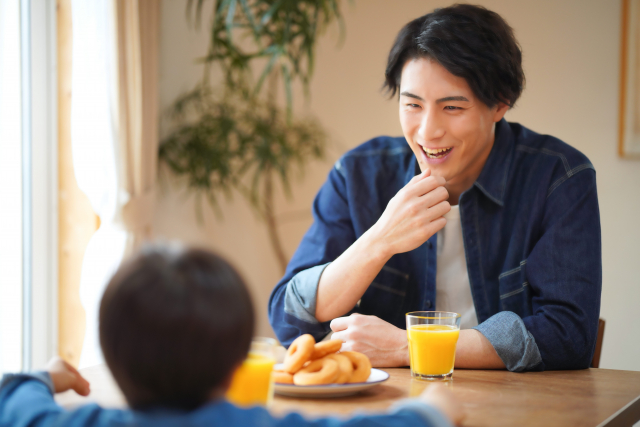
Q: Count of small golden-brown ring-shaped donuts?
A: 6